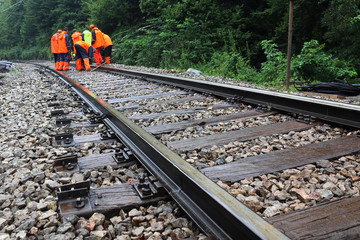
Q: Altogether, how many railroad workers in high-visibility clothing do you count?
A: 7